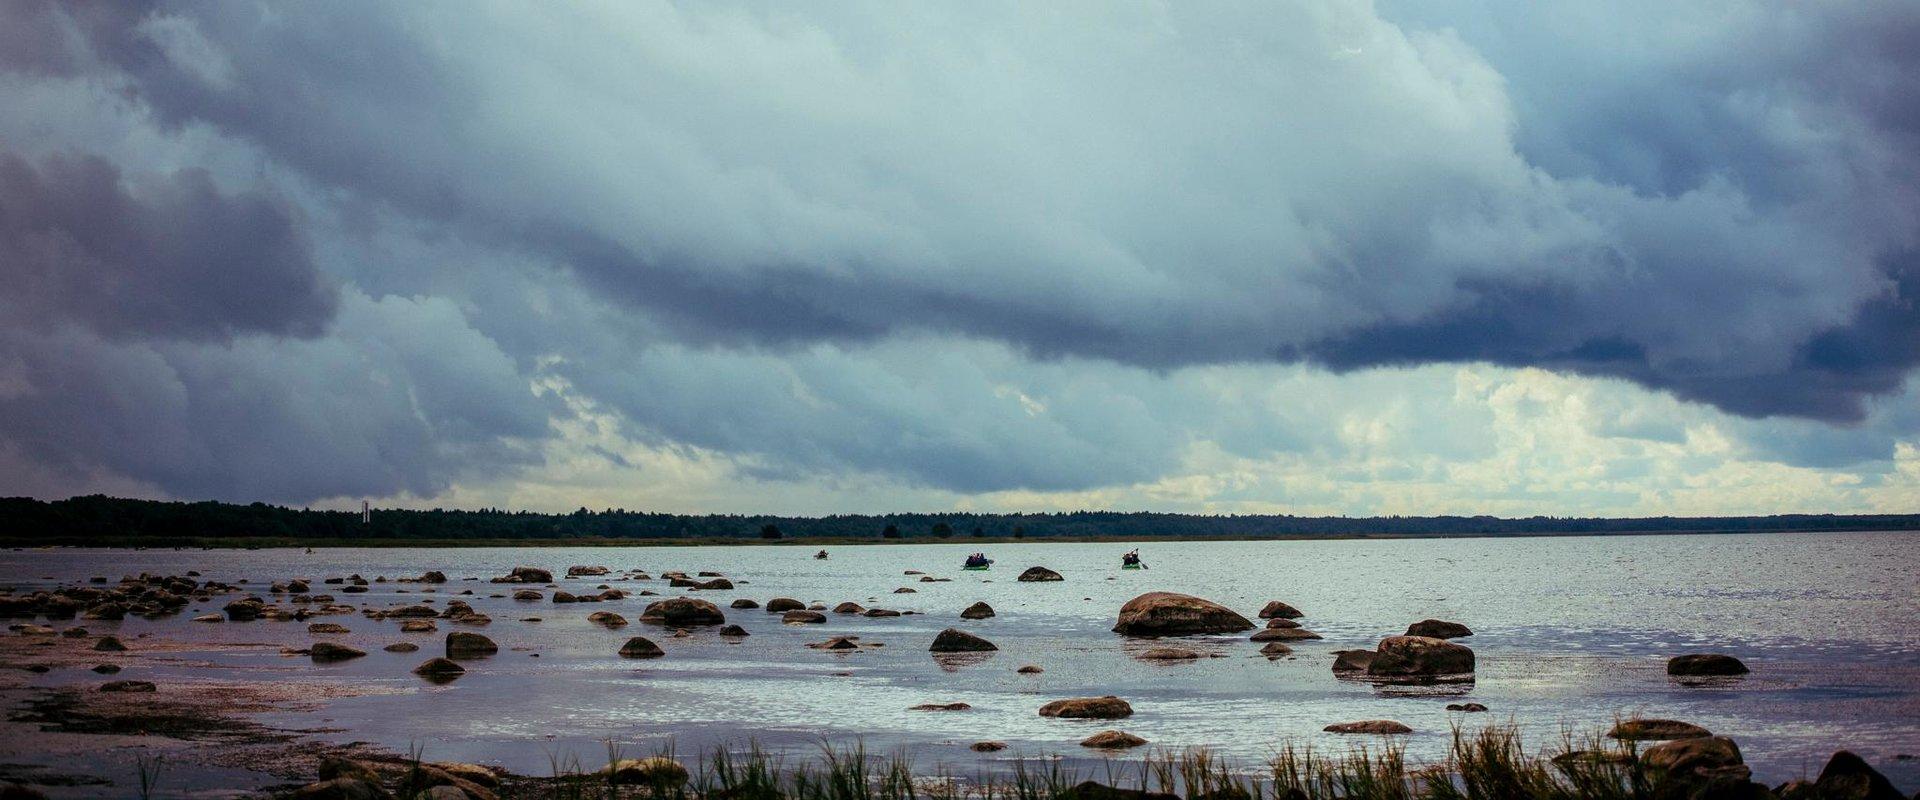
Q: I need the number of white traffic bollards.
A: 0